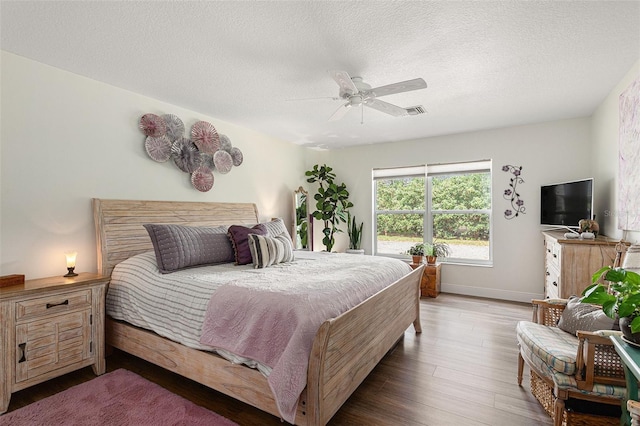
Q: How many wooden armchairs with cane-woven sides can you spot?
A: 1